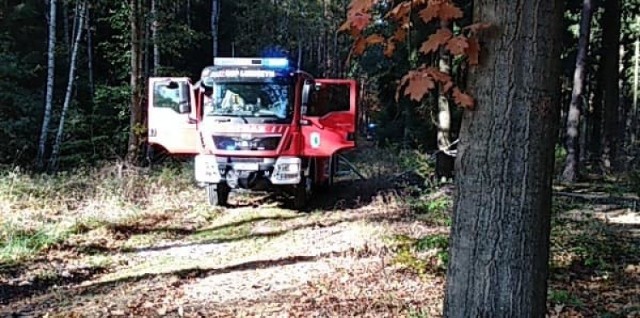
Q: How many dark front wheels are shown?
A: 2